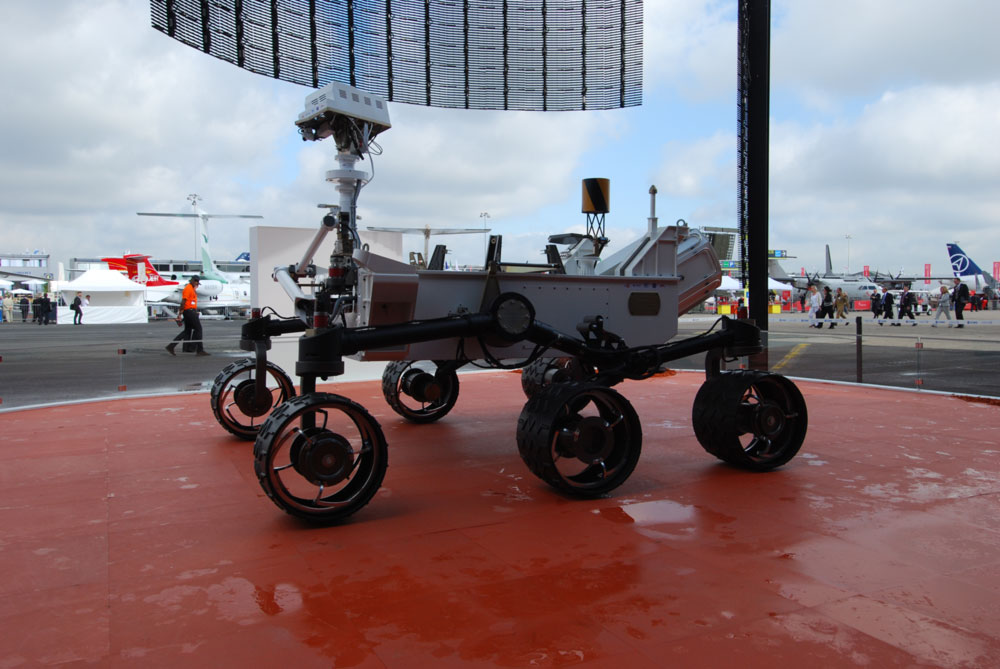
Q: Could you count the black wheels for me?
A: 6